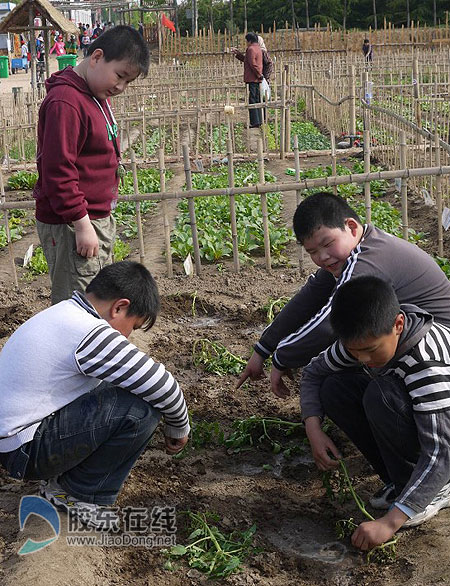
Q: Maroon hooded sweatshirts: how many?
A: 1